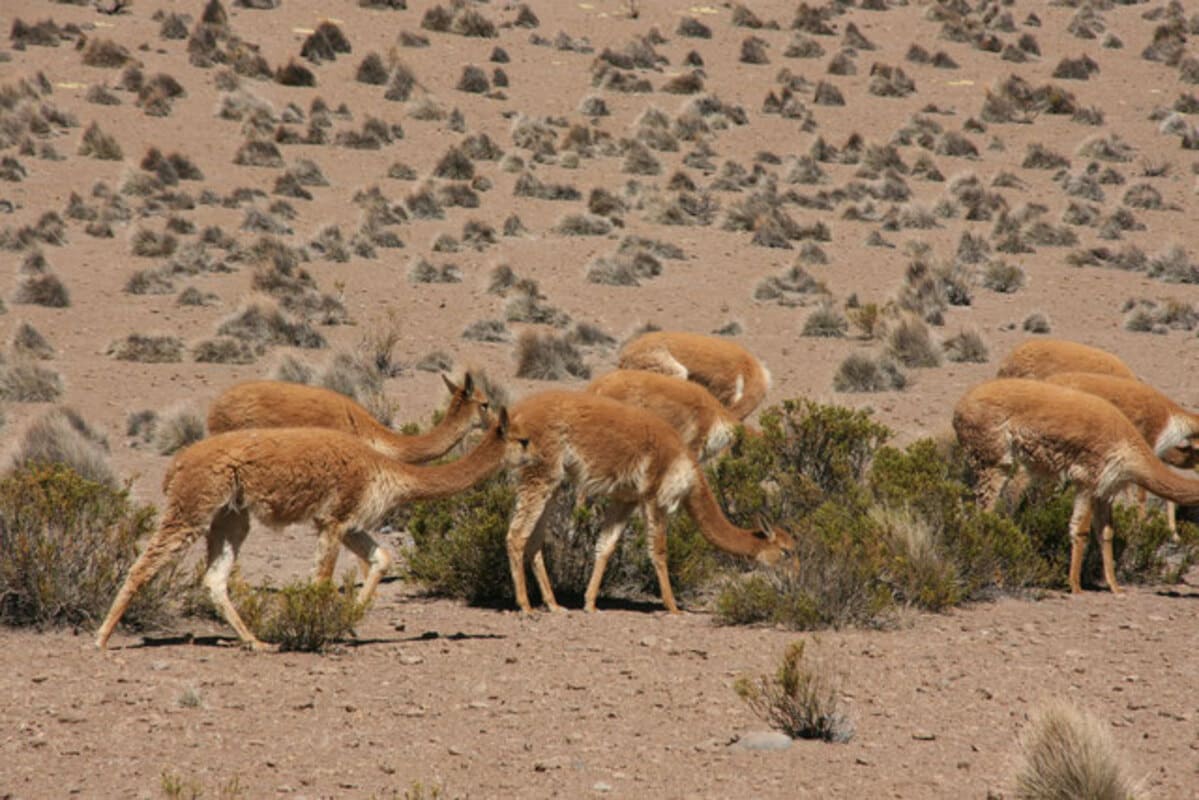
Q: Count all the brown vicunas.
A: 8